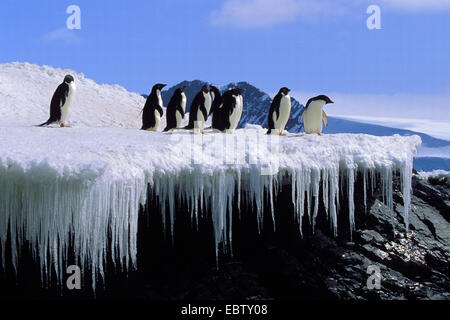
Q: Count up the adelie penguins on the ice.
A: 8